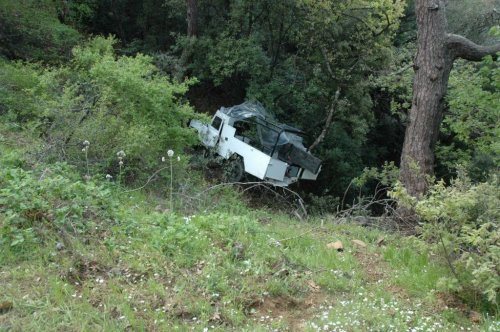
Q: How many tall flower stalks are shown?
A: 3